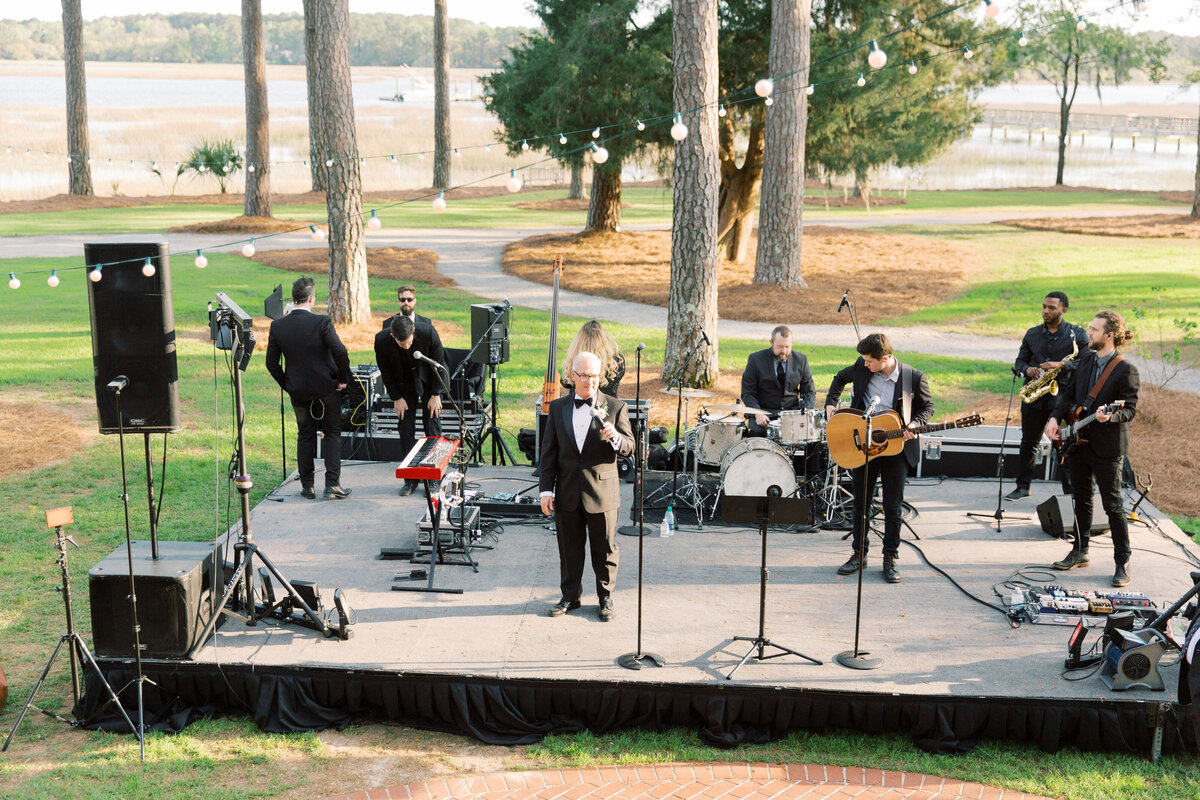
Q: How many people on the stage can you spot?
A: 9